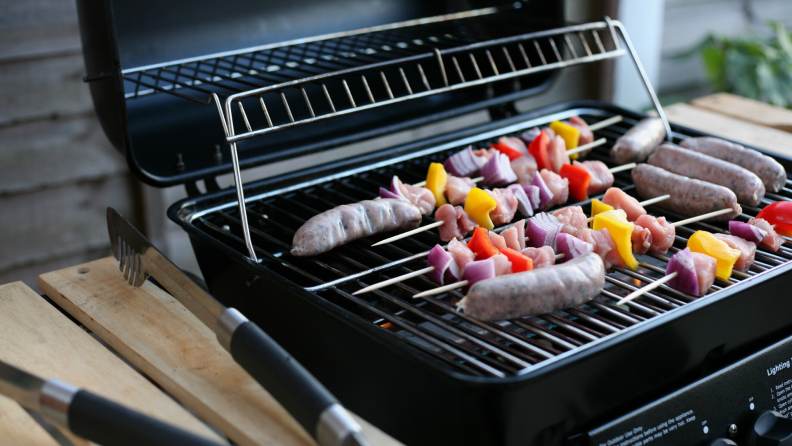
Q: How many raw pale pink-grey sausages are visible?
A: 6